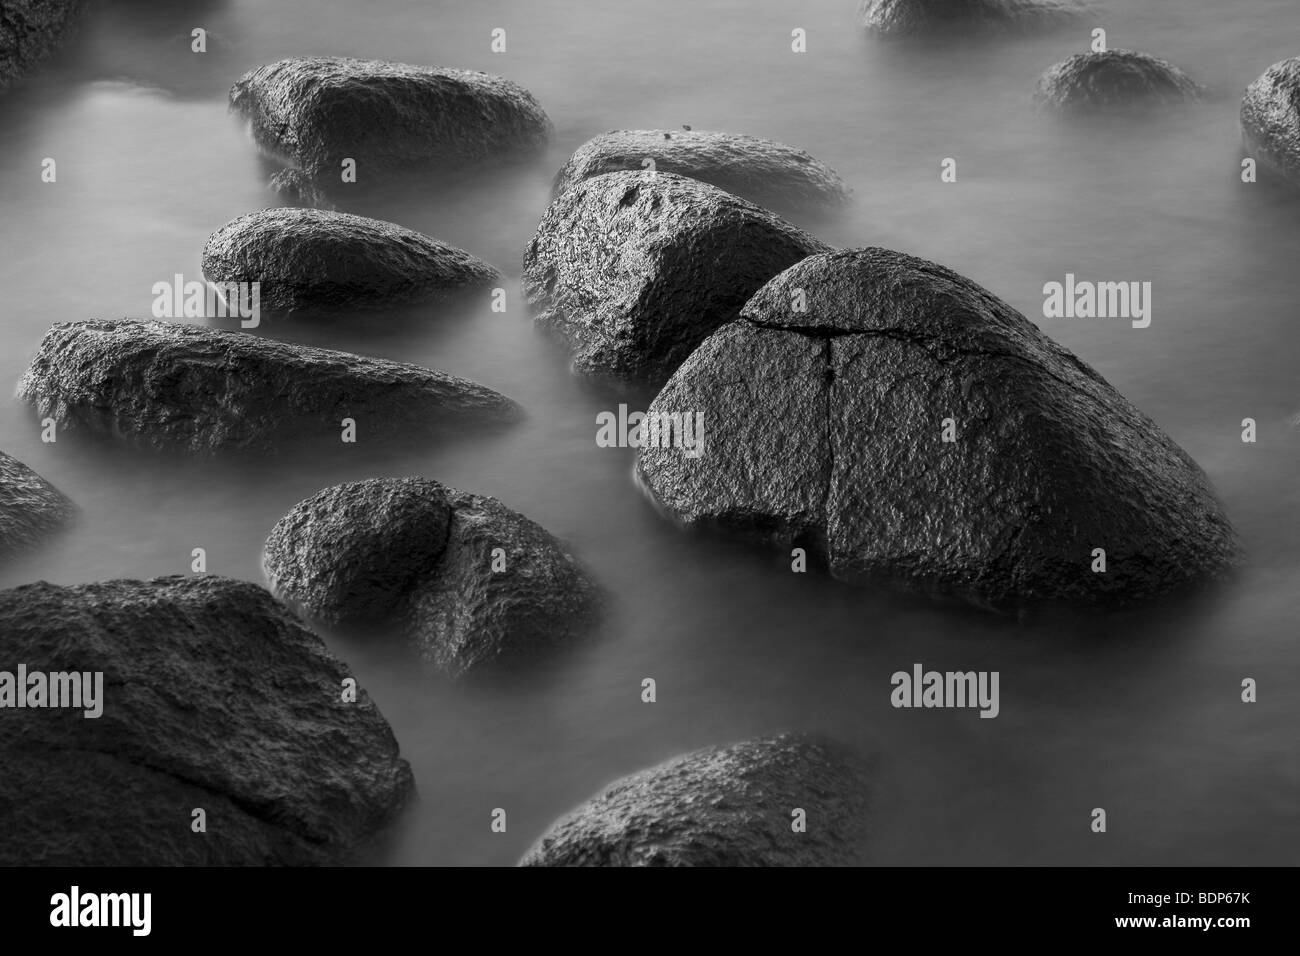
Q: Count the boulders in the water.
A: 14